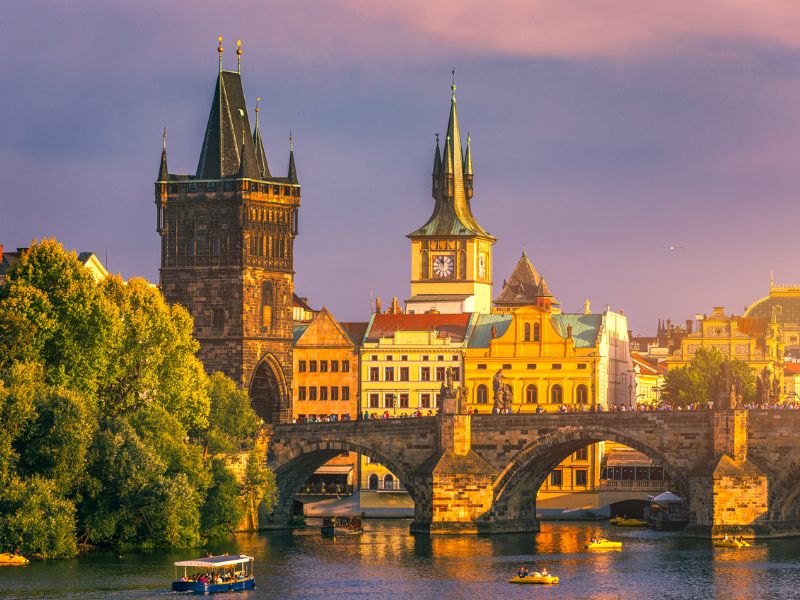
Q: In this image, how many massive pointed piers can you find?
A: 2